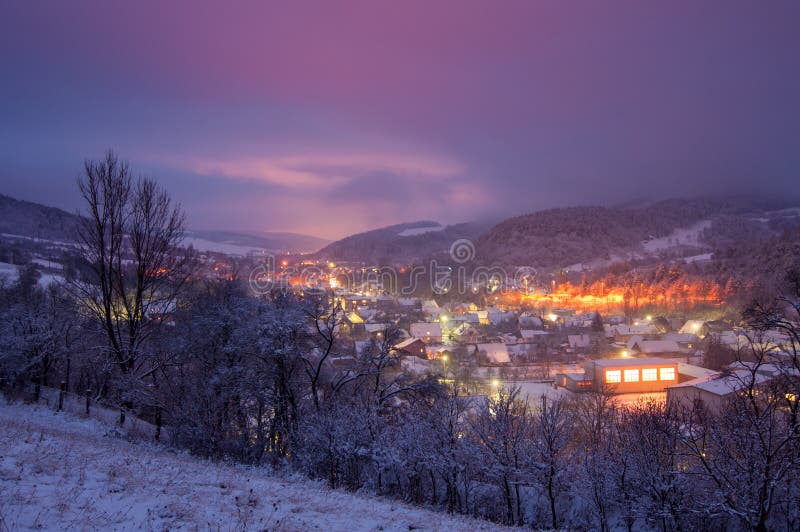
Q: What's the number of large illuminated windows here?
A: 4